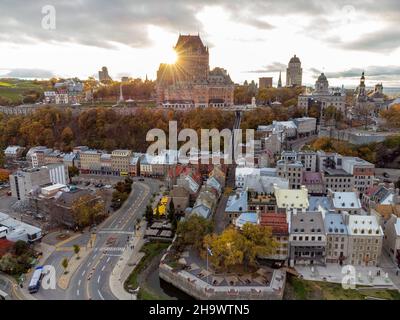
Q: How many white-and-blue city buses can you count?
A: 1